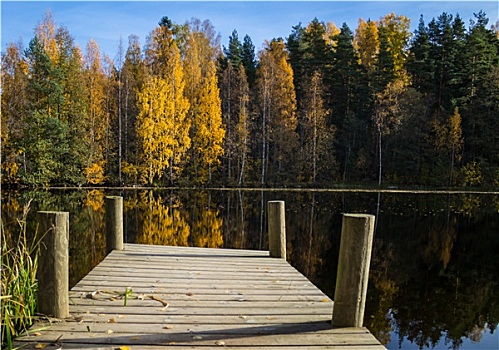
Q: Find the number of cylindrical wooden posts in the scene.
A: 4